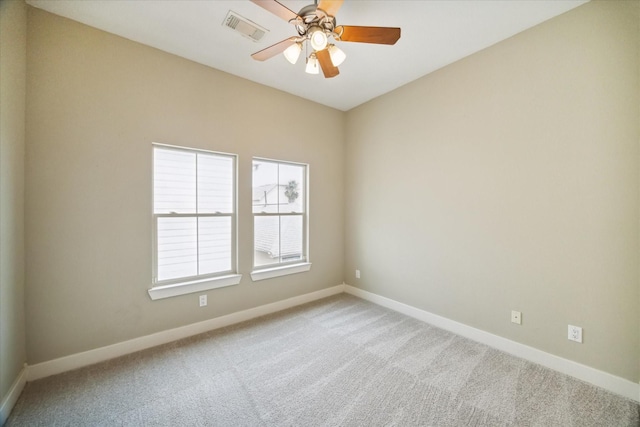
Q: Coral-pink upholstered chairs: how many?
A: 0